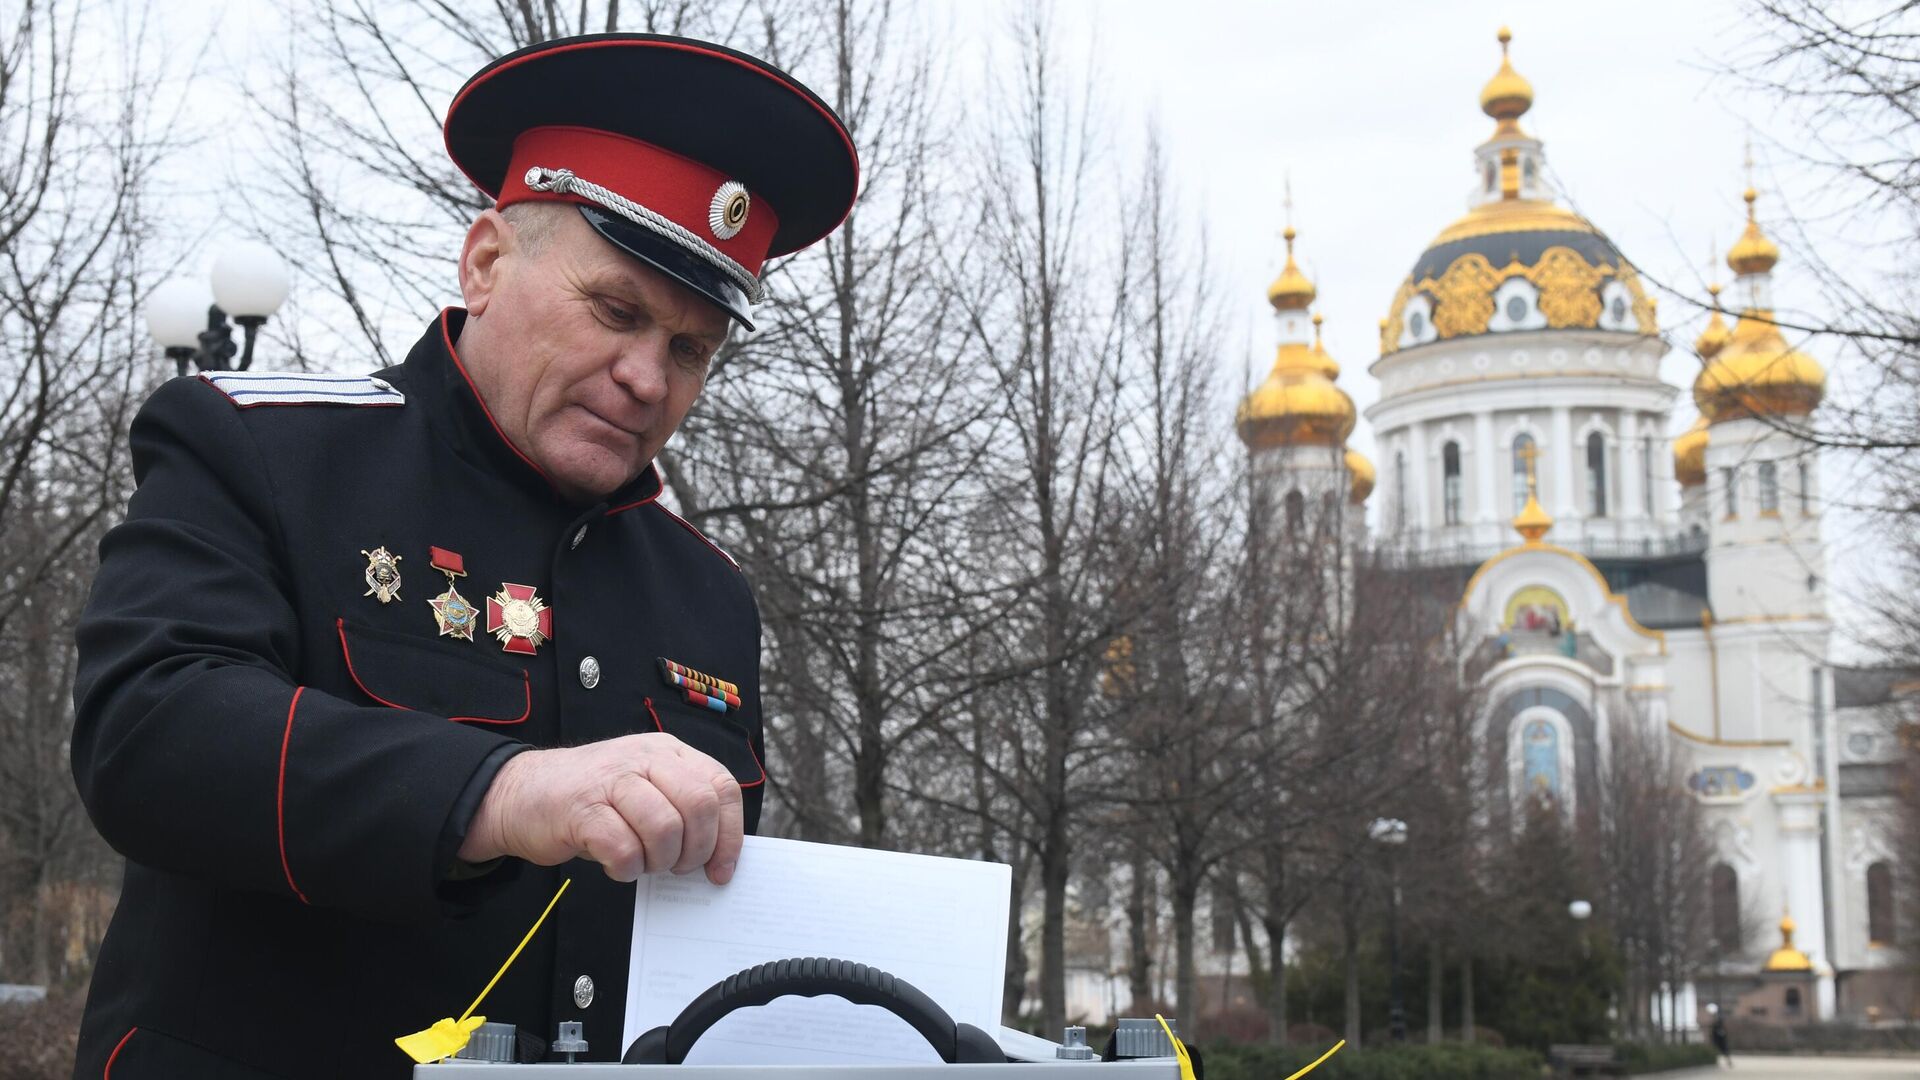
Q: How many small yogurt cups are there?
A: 0